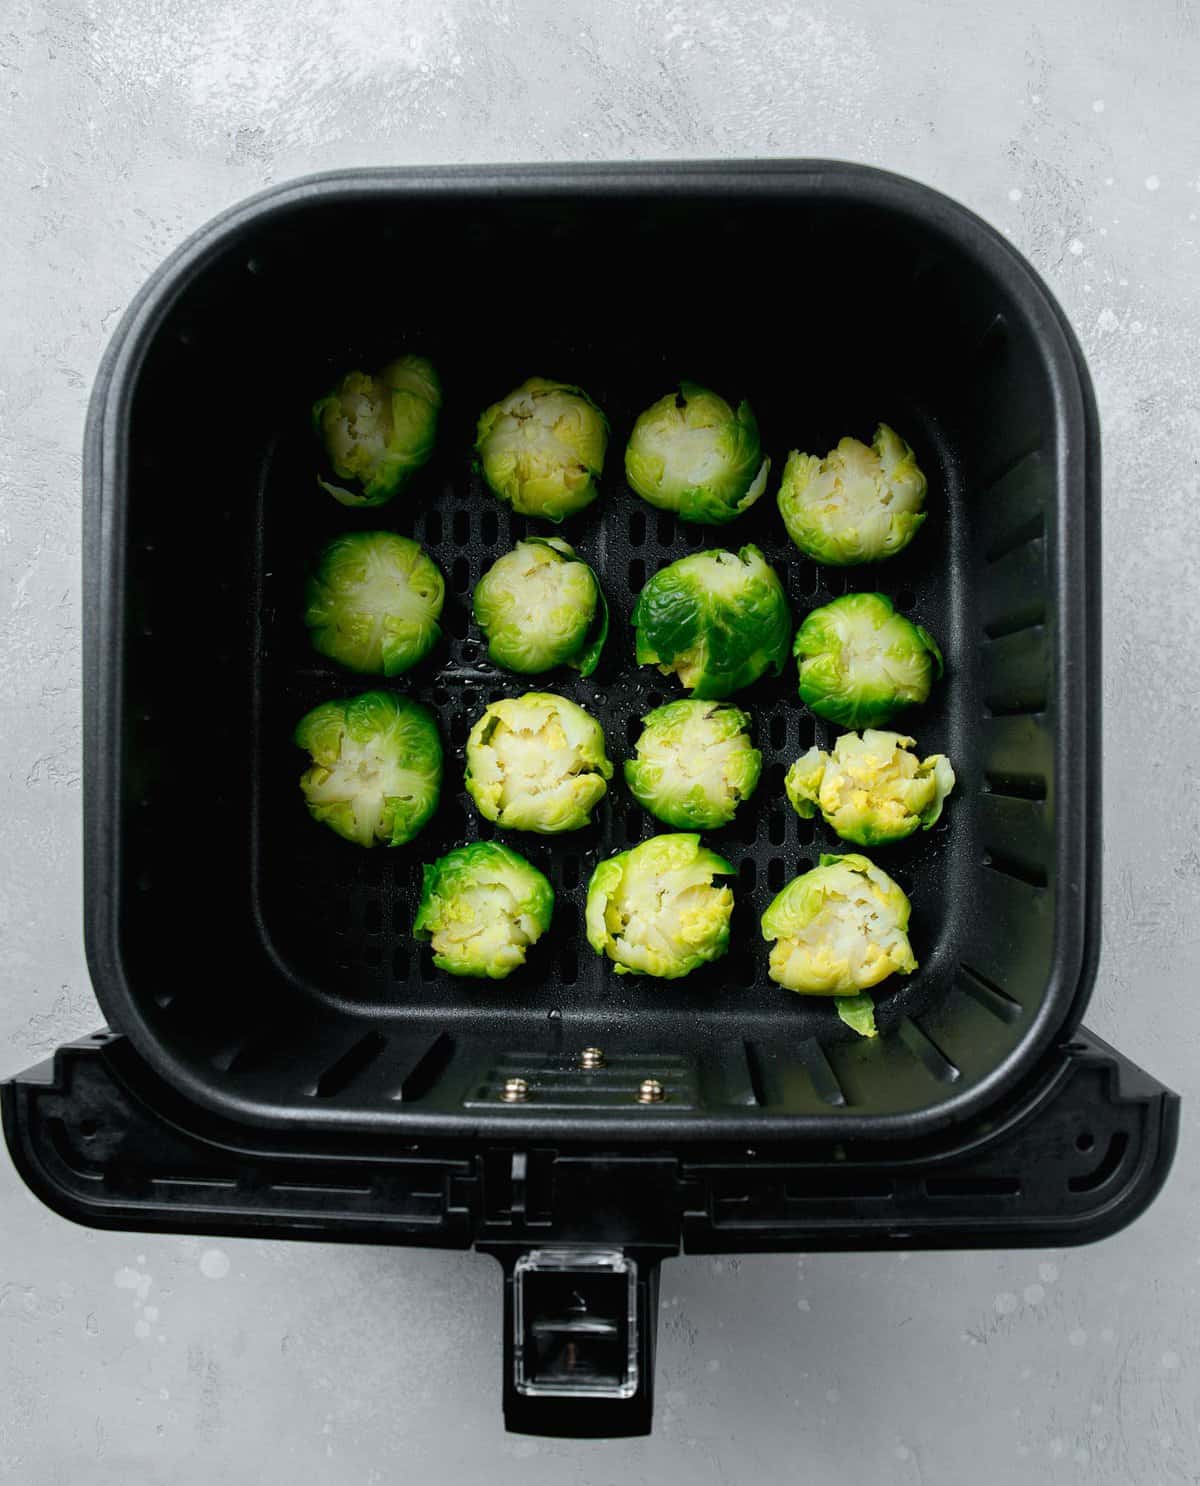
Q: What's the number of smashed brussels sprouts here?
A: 15